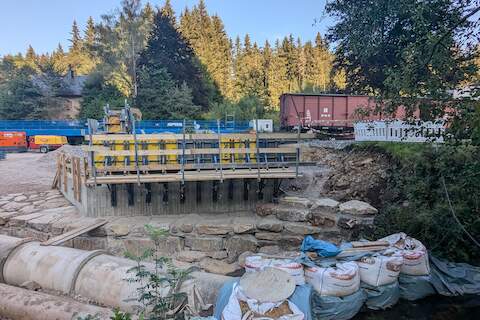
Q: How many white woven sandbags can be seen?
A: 5